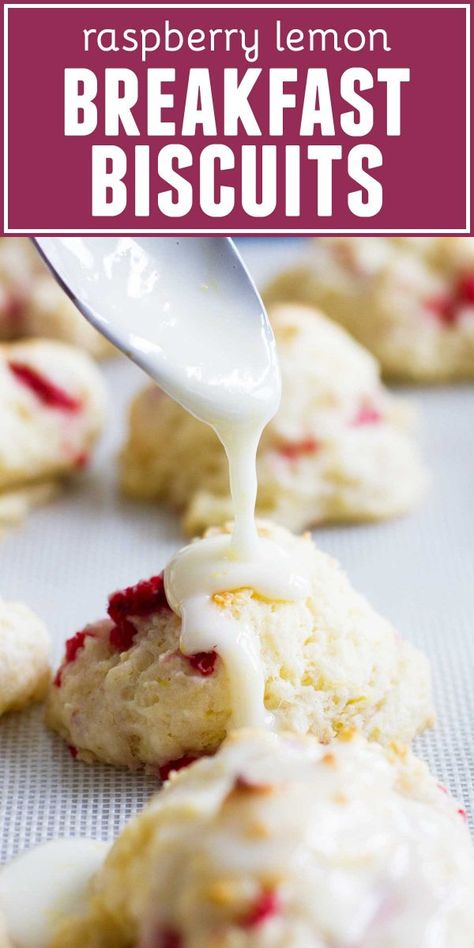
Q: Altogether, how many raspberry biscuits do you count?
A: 7